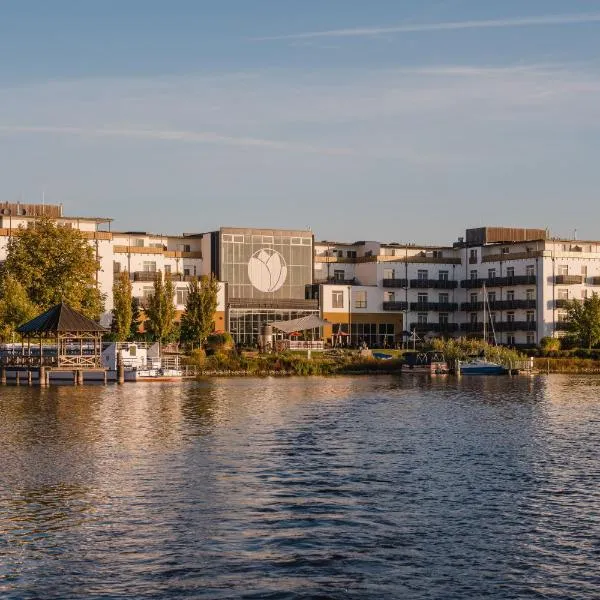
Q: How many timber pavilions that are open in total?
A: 1